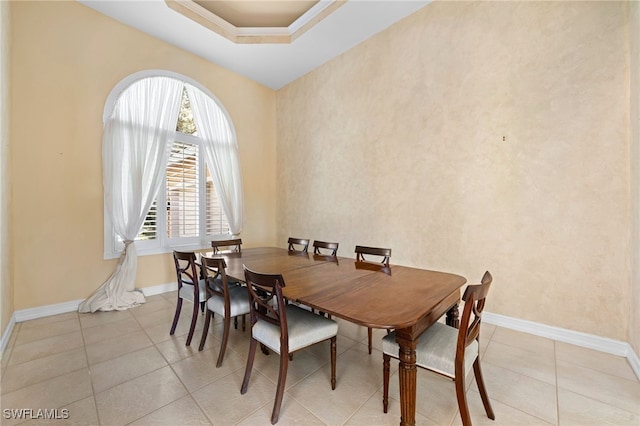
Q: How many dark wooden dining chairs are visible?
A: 8